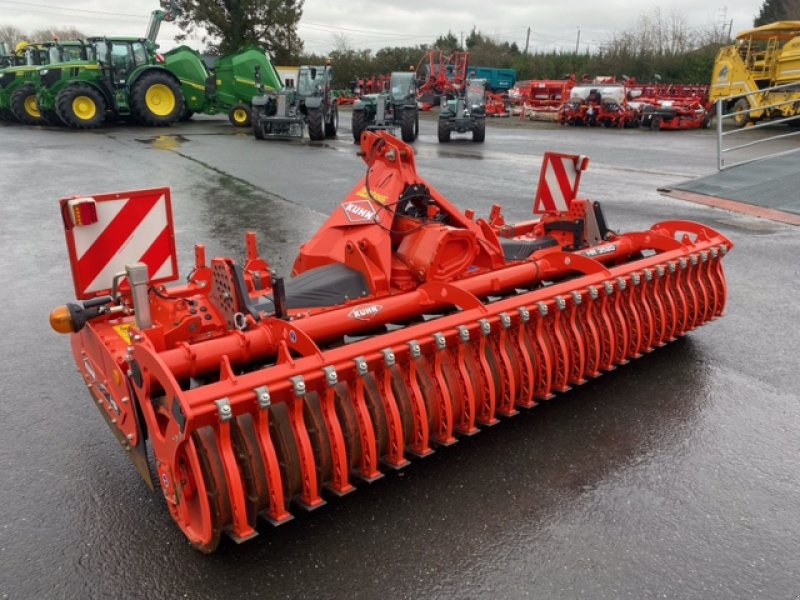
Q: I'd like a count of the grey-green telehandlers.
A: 3